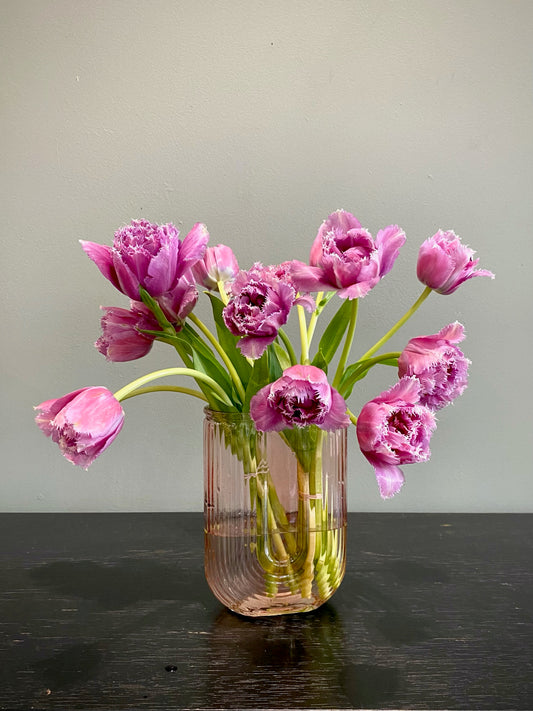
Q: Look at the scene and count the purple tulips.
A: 12